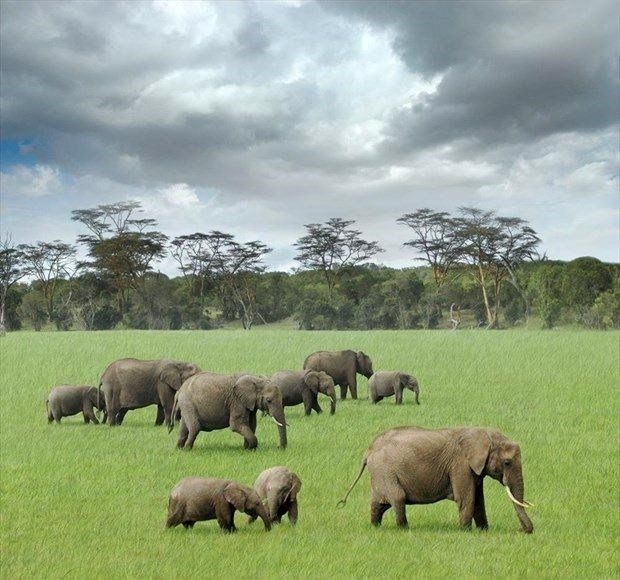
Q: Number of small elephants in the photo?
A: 4